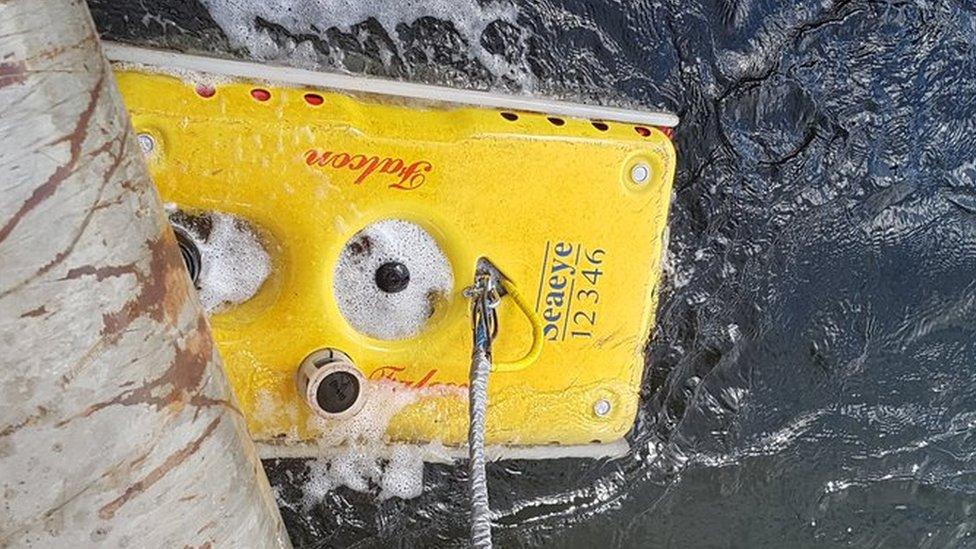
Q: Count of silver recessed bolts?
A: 3